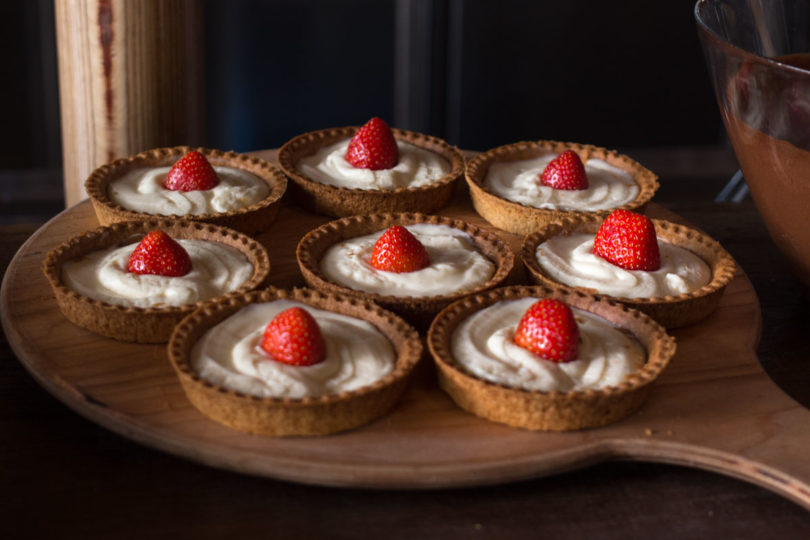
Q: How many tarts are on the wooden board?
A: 8